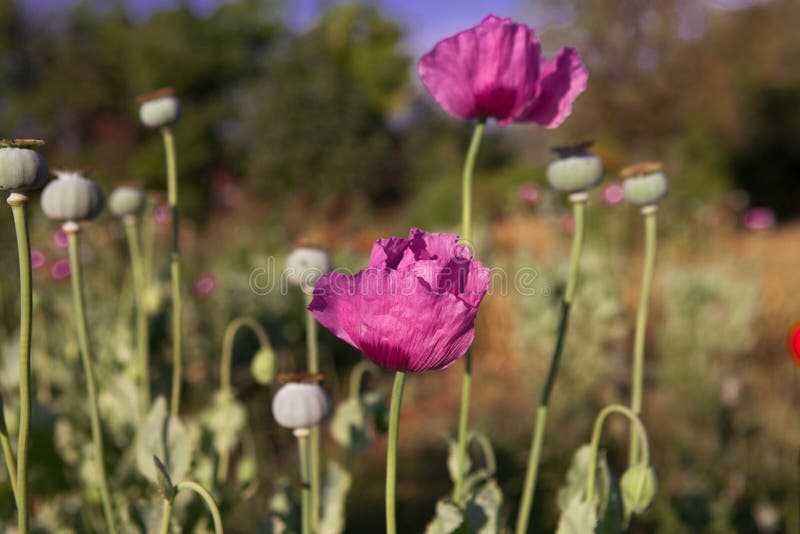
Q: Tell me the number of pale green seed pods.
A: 8